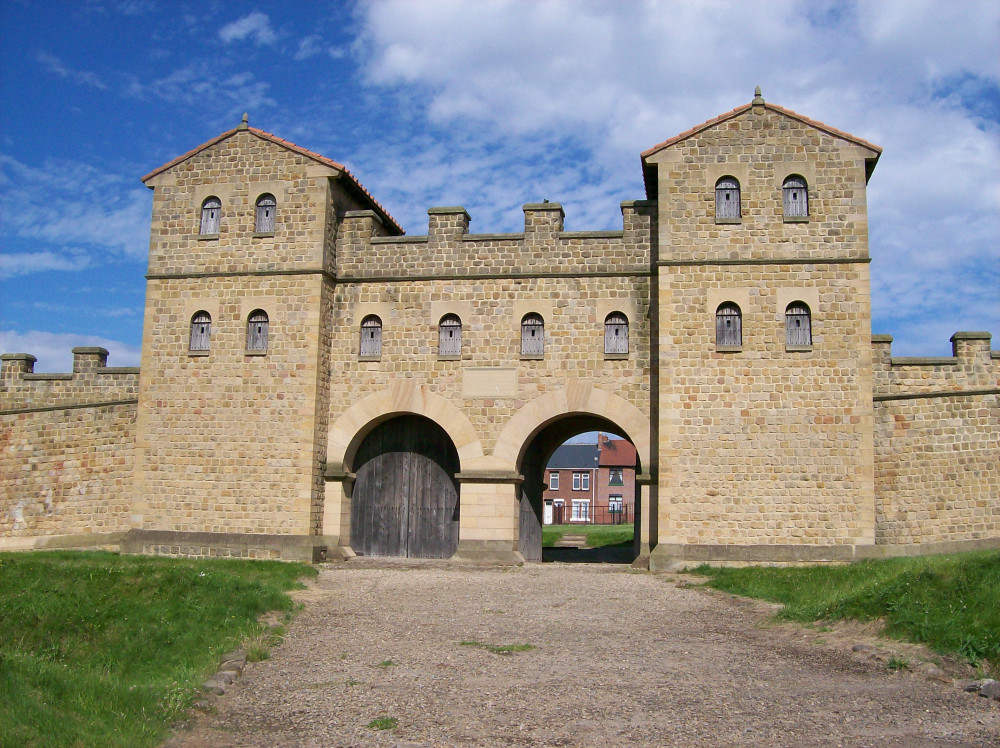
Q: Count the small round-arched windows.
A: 12